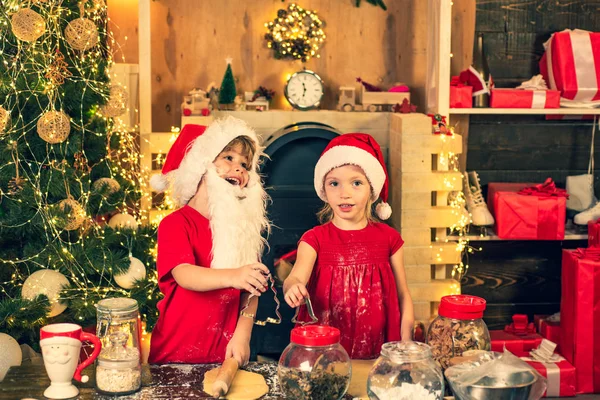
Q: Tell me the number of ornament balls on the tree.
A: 11